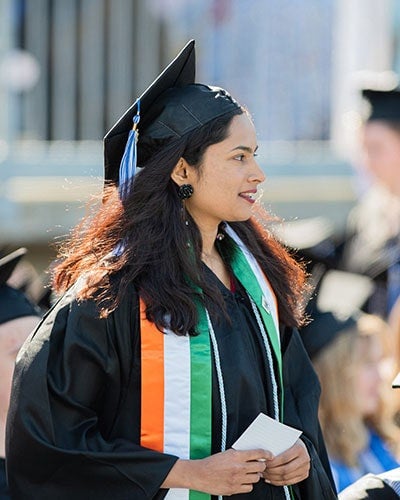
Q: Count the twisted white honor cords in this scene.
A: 2